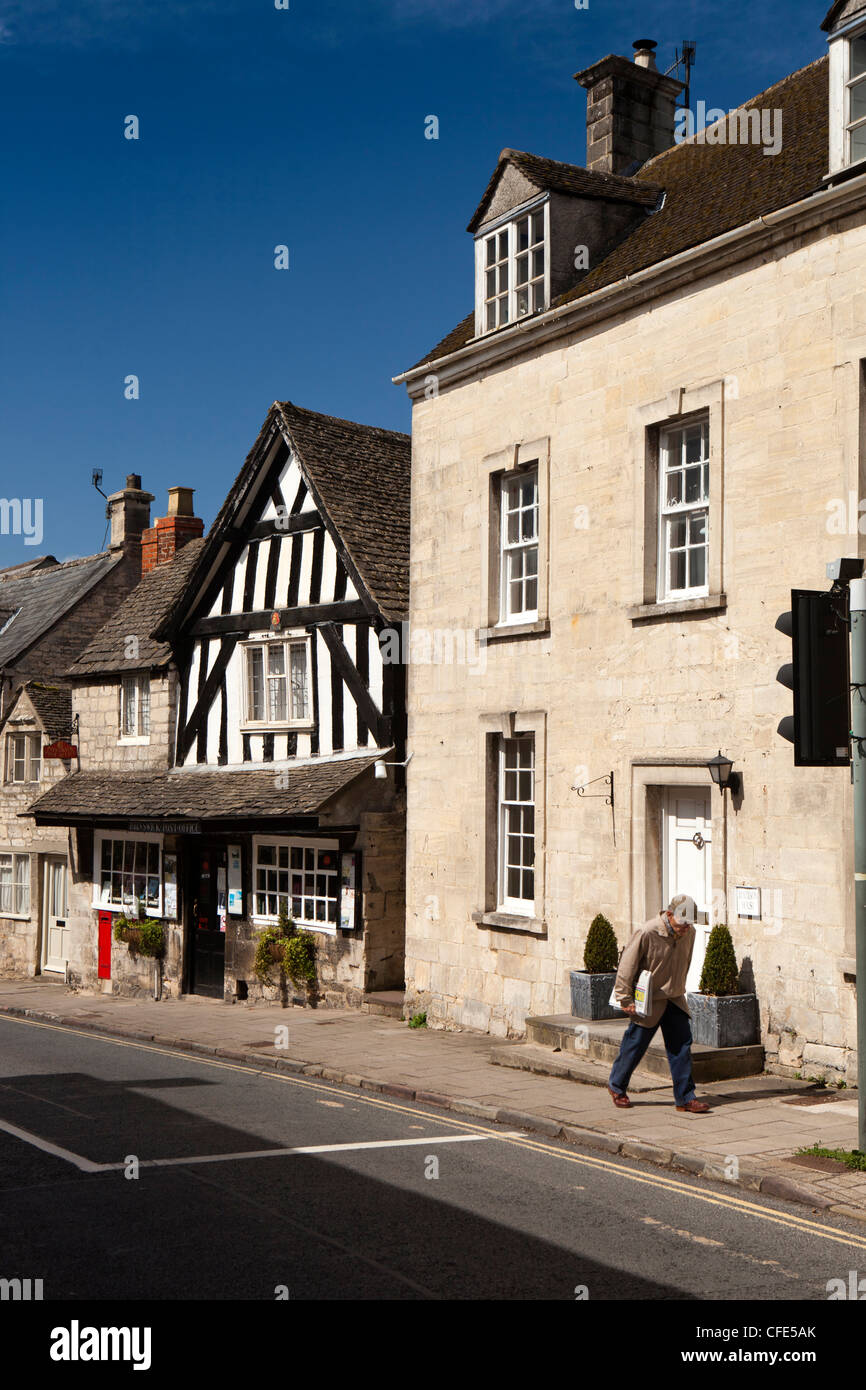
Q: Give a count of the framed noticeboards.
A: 3